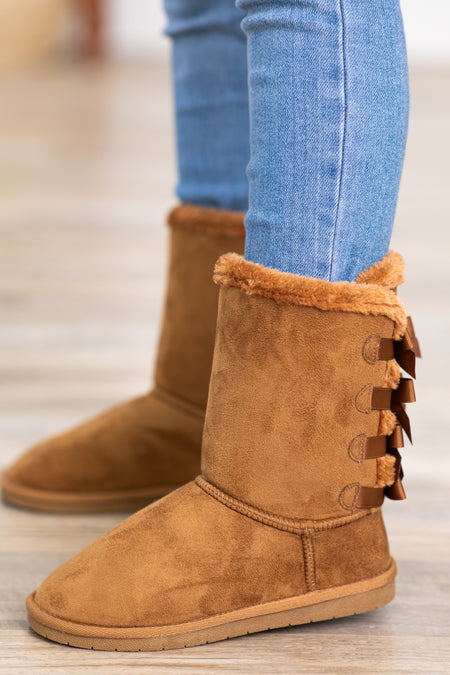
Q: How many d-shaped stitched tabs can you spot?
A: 4